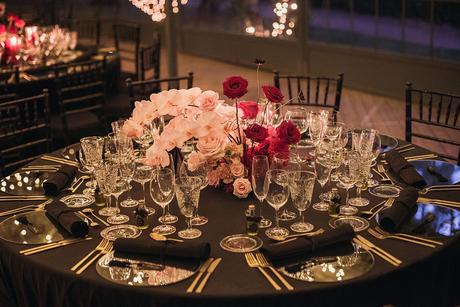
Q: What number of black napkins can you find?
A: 6